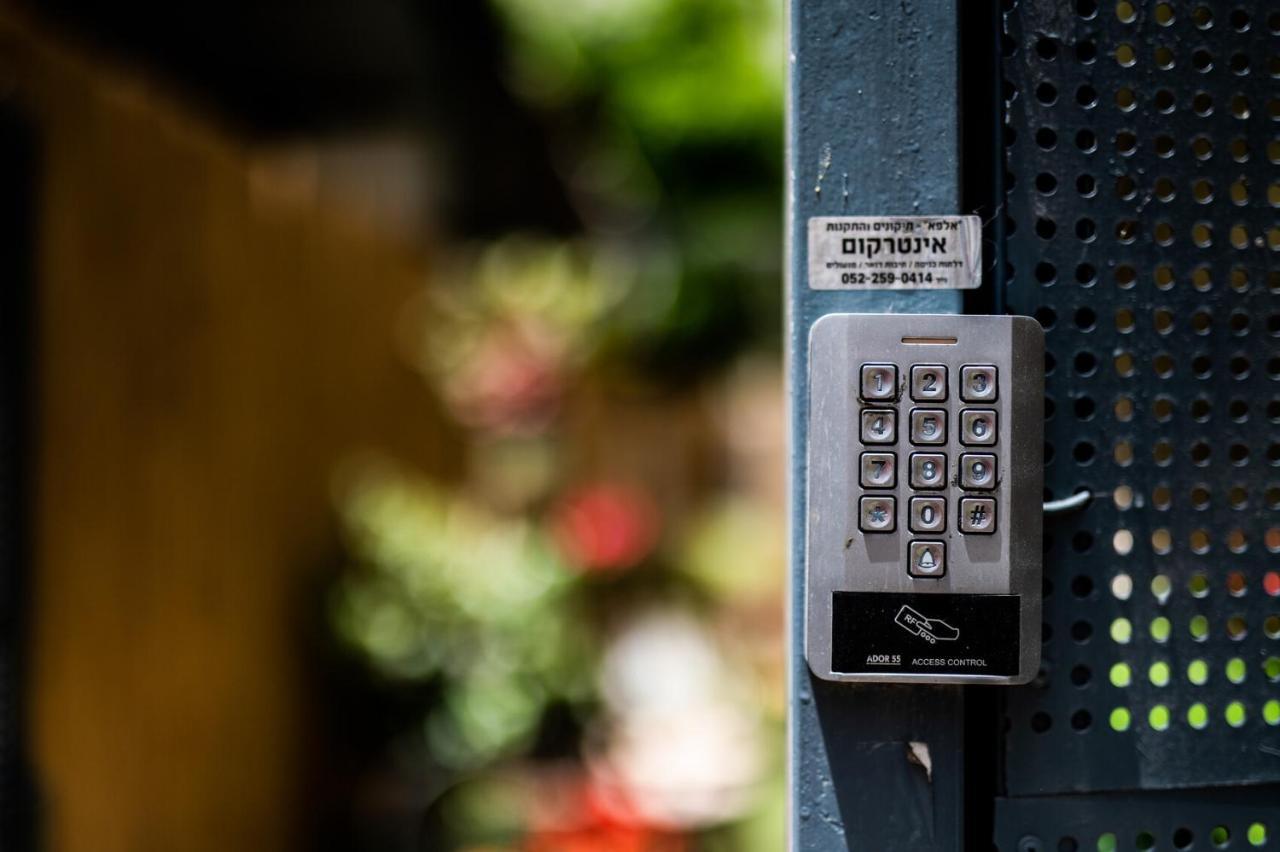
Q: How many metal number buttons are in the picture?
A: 10